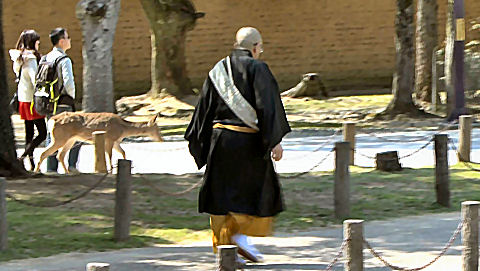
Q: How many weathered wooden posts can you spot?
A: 11